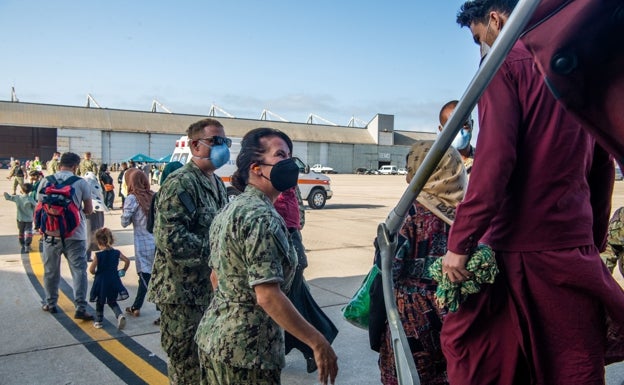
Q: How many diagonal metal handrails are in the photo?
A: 1